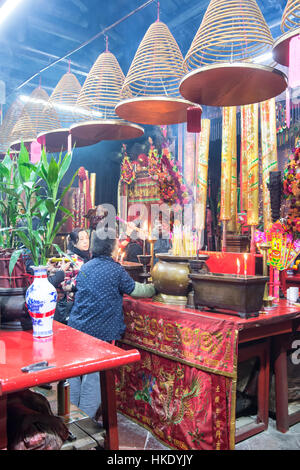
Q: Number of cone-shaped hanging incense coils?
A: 7